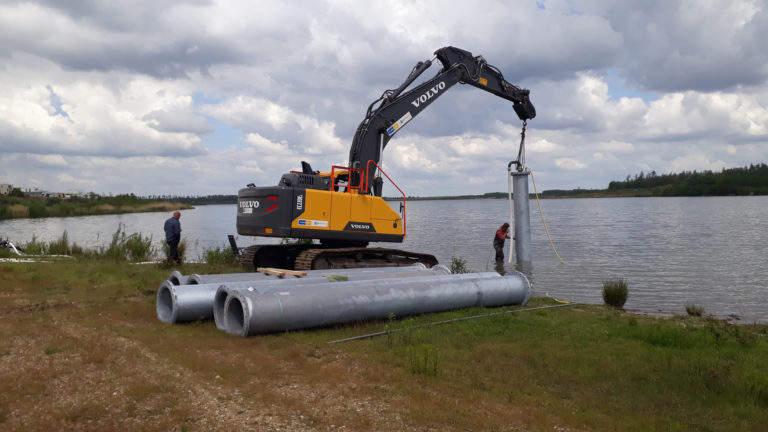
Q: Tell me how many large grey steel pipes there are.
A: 6